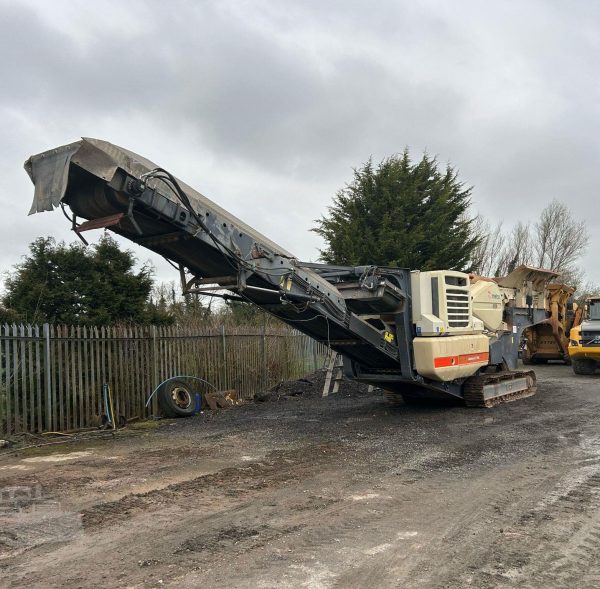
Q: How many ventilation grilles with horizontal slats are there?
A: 1